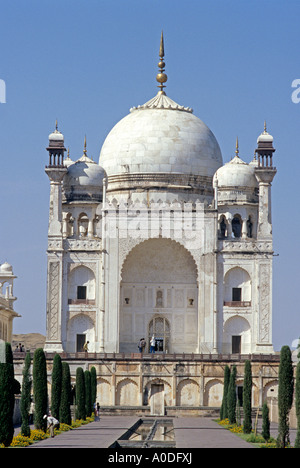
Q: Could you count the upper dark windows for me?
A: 2